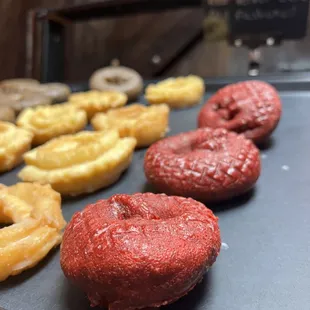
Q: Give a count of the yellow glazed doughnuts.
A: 7